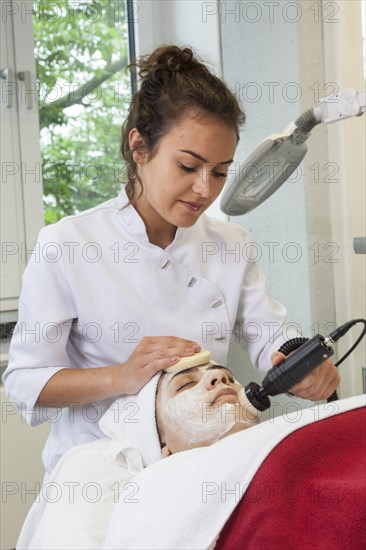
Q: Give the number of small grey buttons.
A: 4